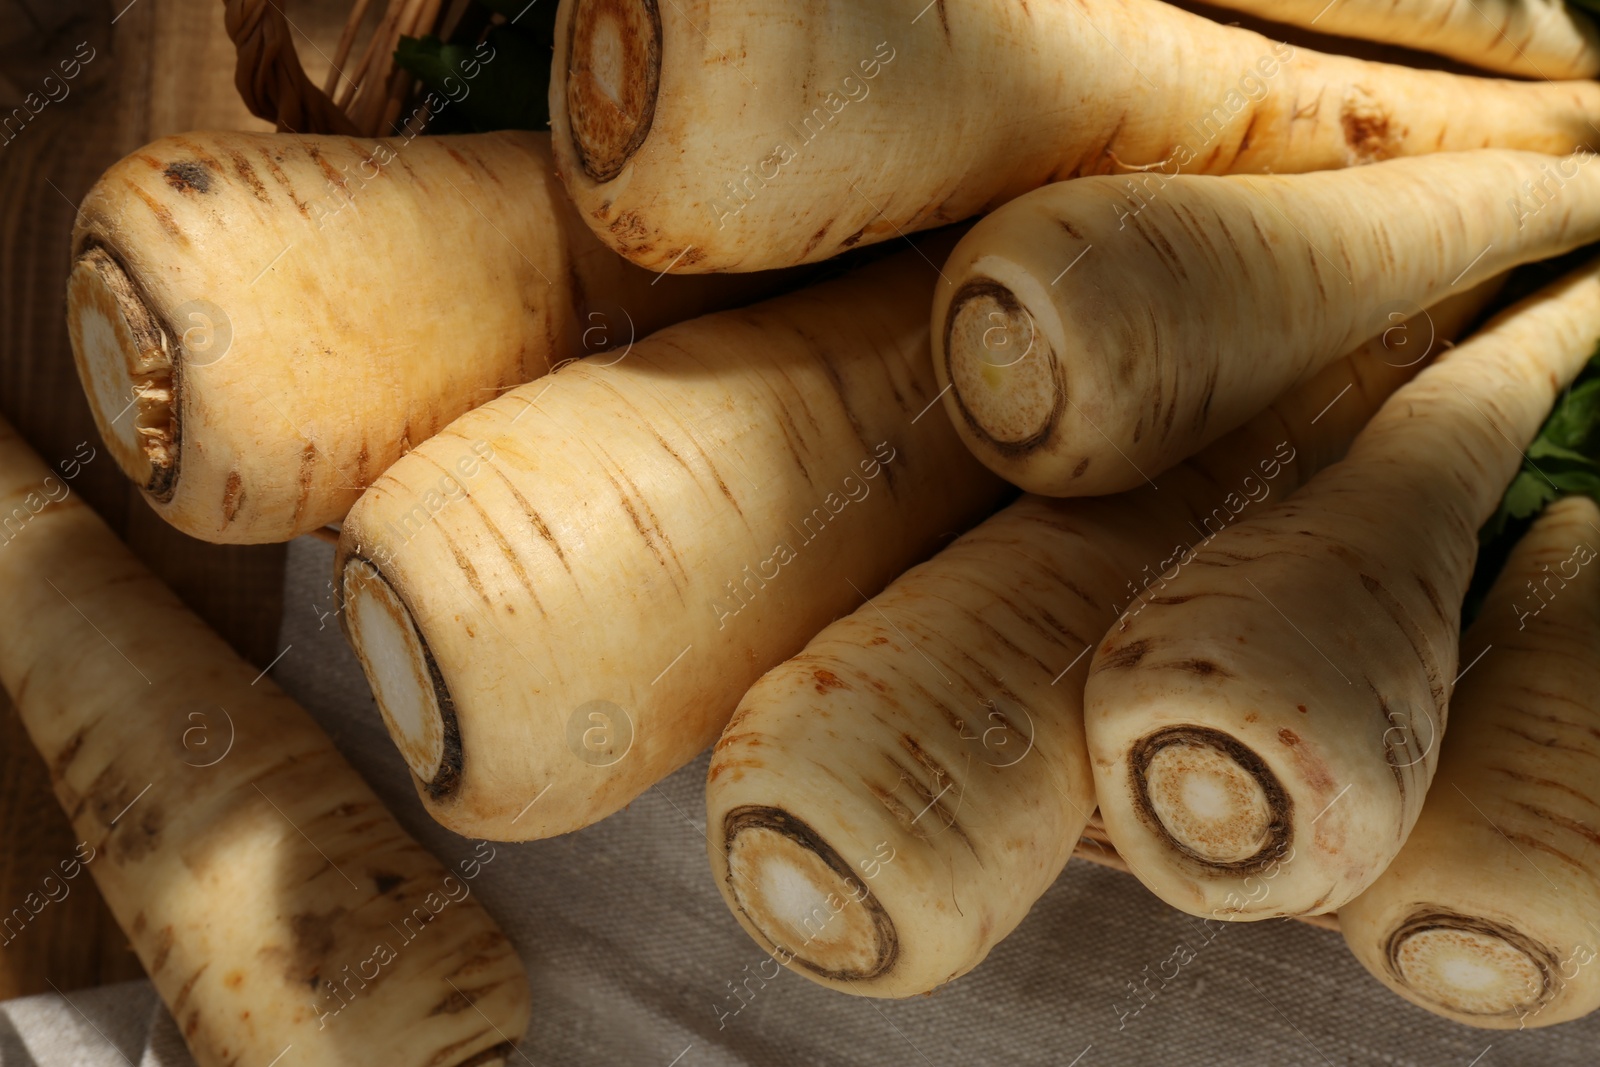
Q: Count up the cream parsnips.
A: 9